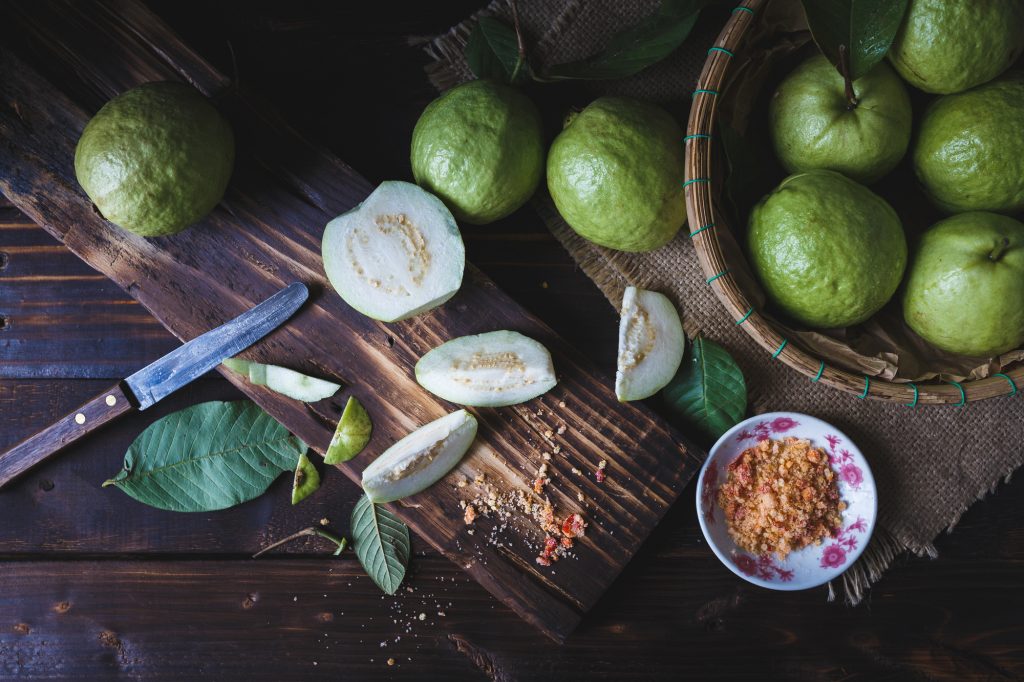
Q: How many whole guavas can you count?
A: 8